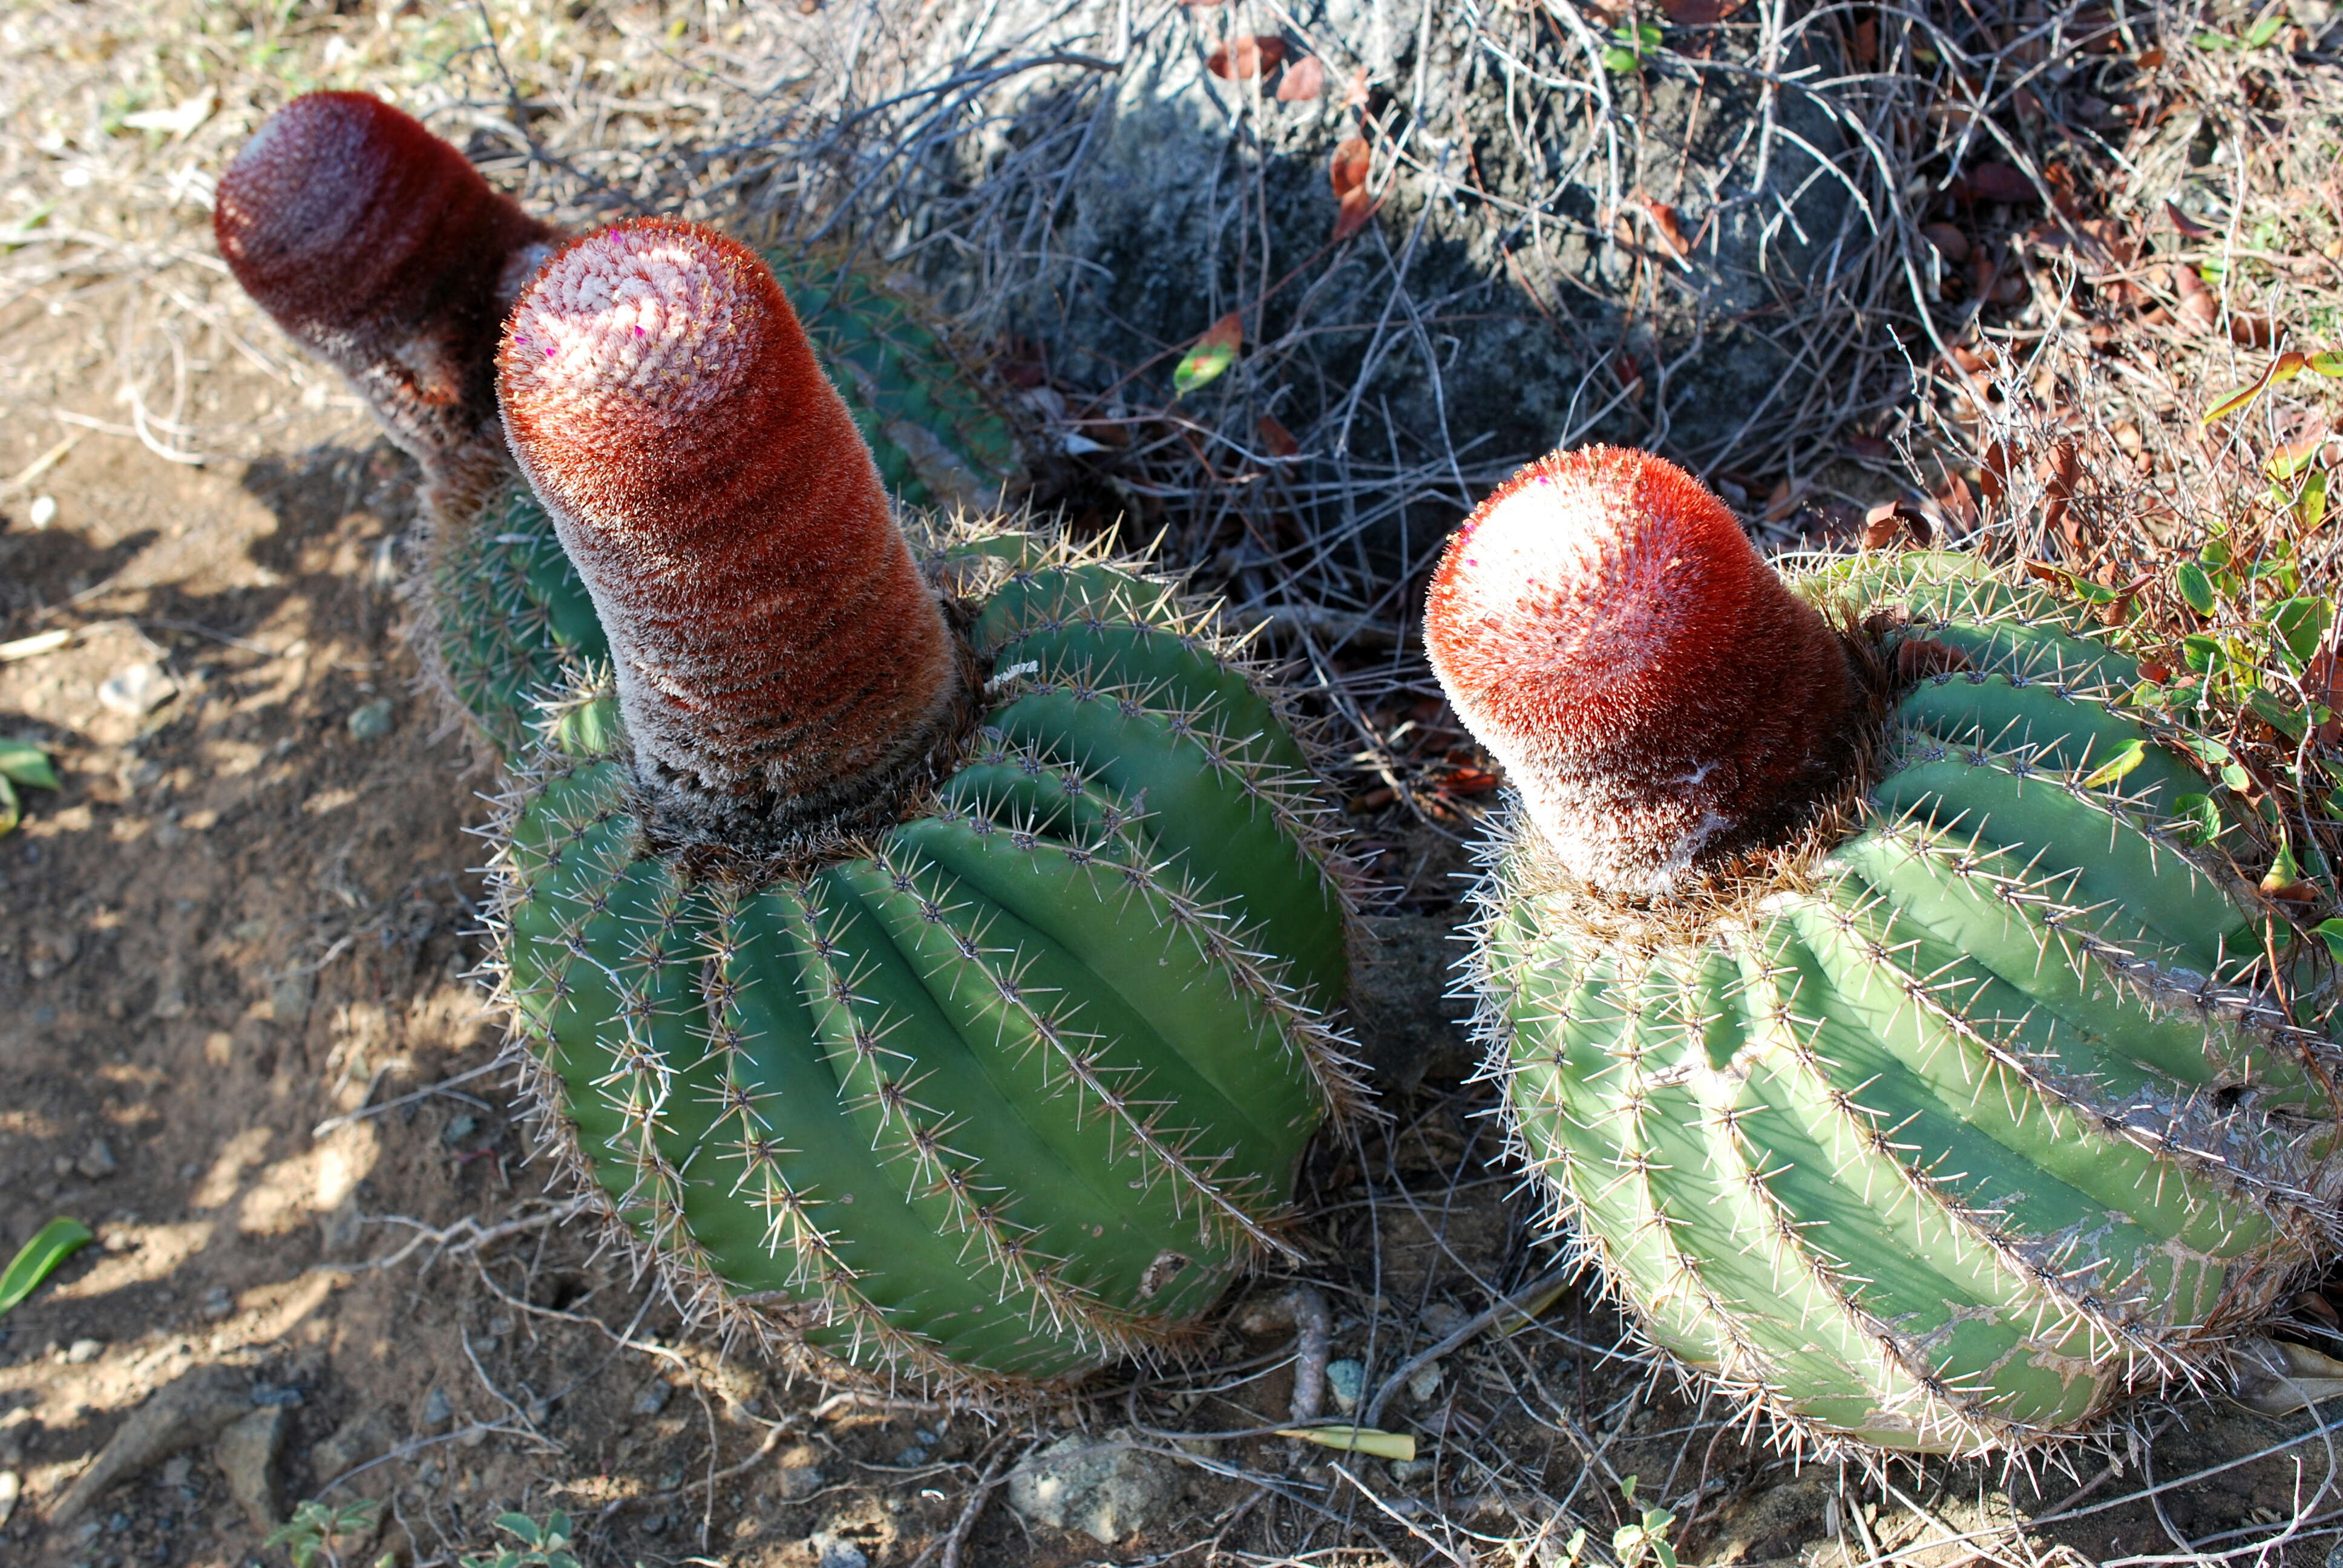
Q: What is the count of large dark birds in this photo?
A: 0